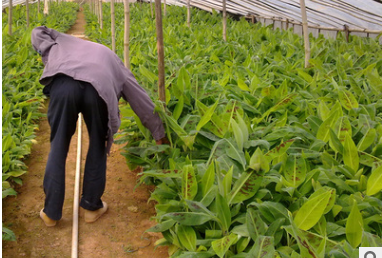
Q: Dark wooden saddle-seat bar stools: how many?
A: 0